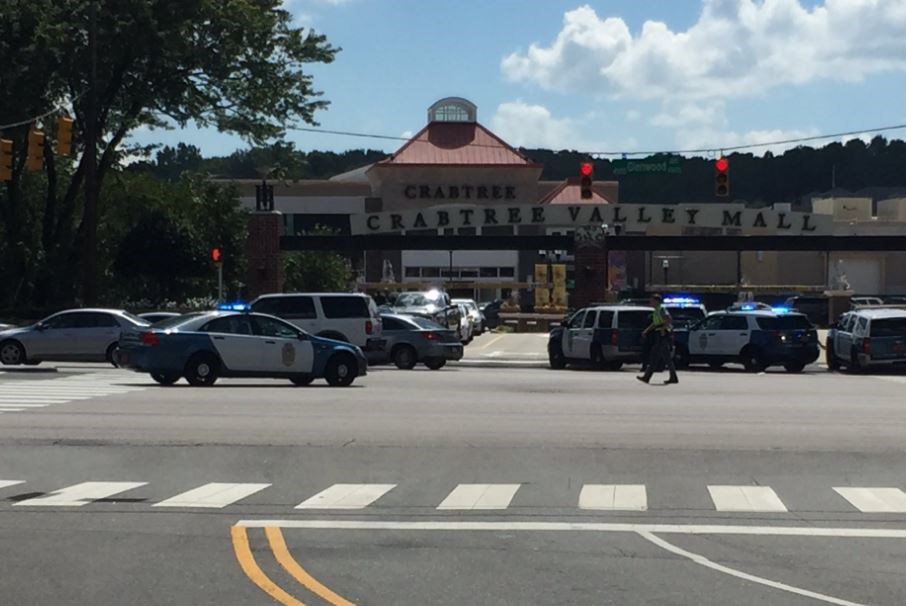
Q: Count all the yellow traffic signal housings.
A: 3